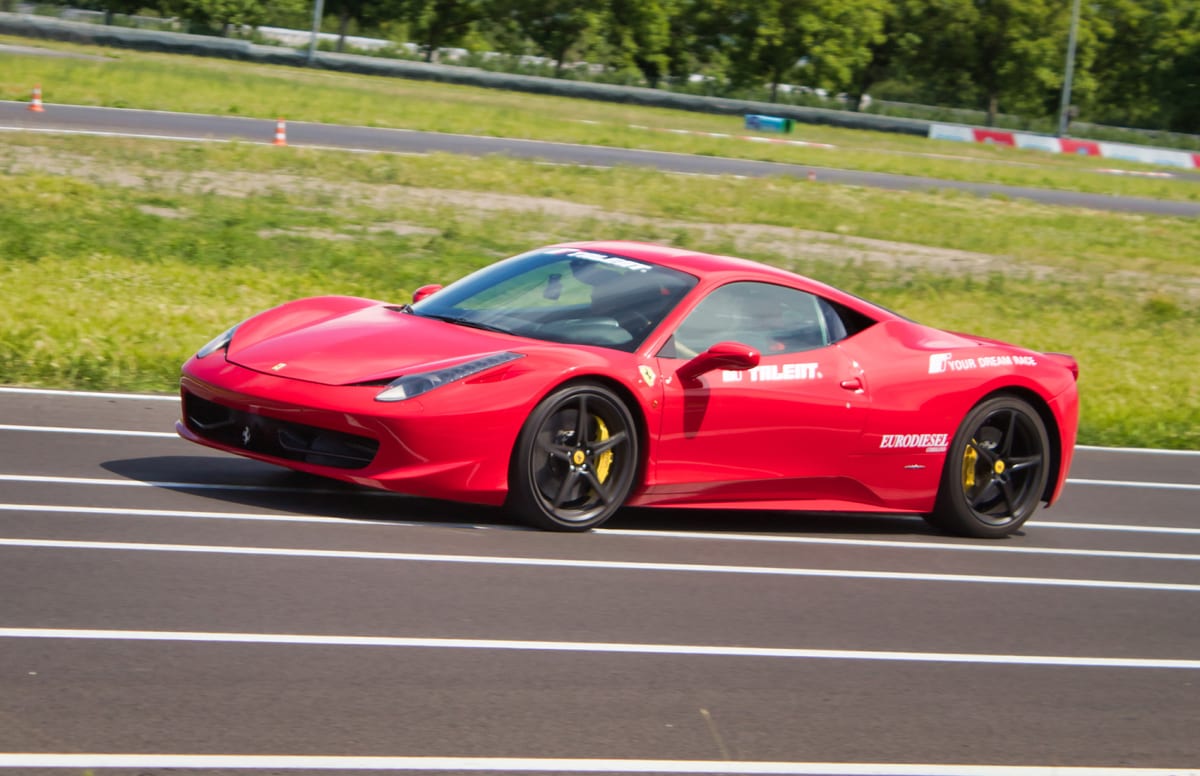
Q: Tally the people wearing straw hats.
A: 0